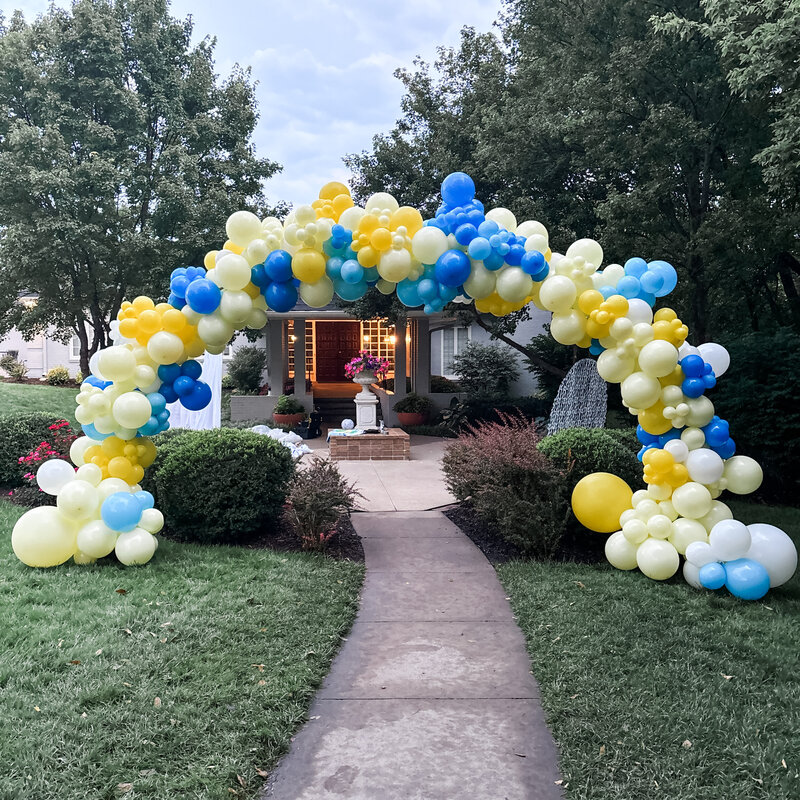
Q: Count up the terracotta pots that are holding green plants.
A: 2